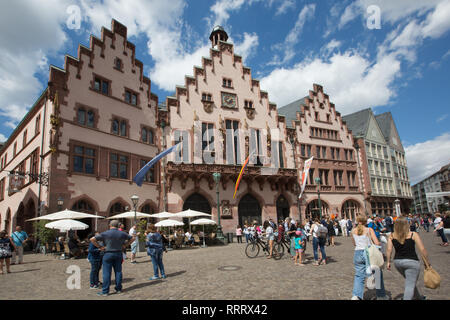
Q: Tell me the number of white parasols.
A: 7